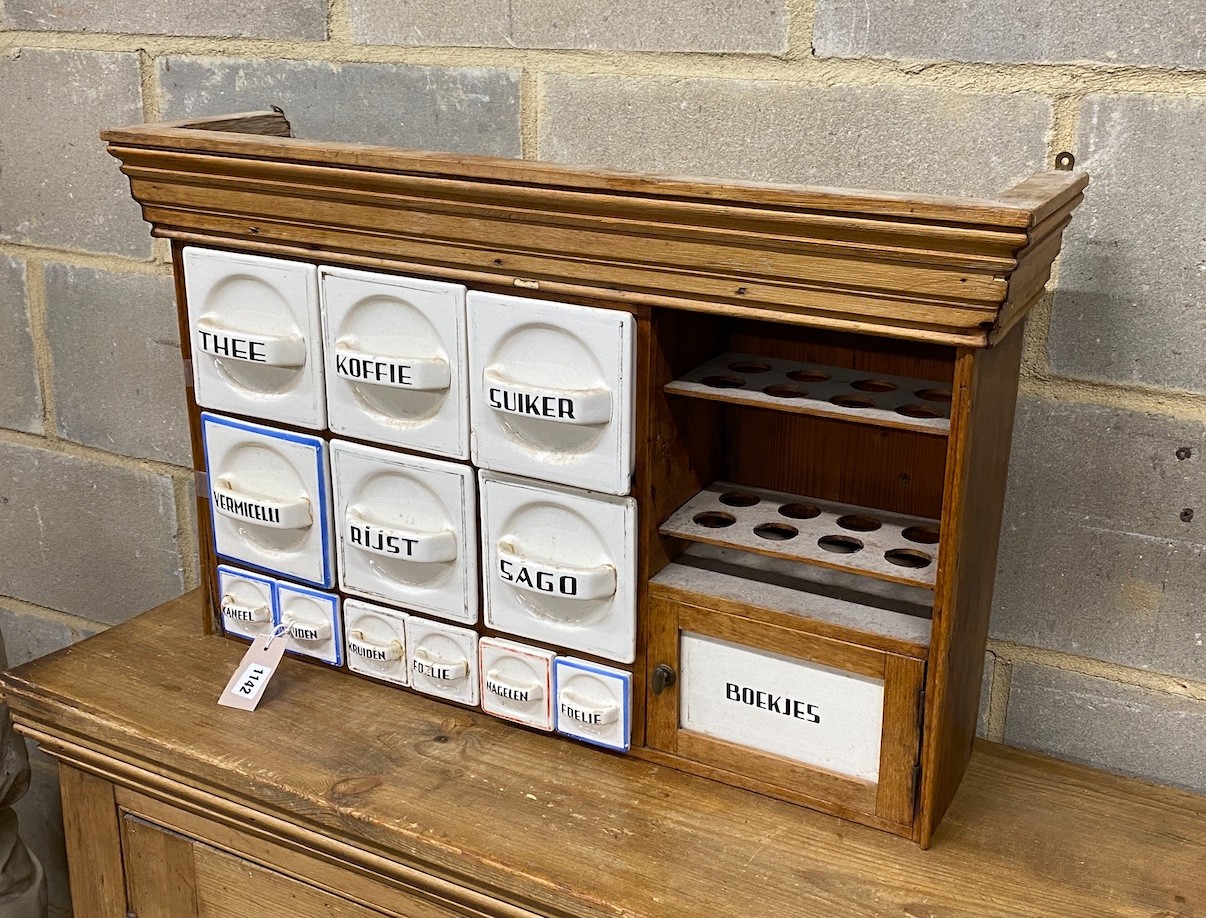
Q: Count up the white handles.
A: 12